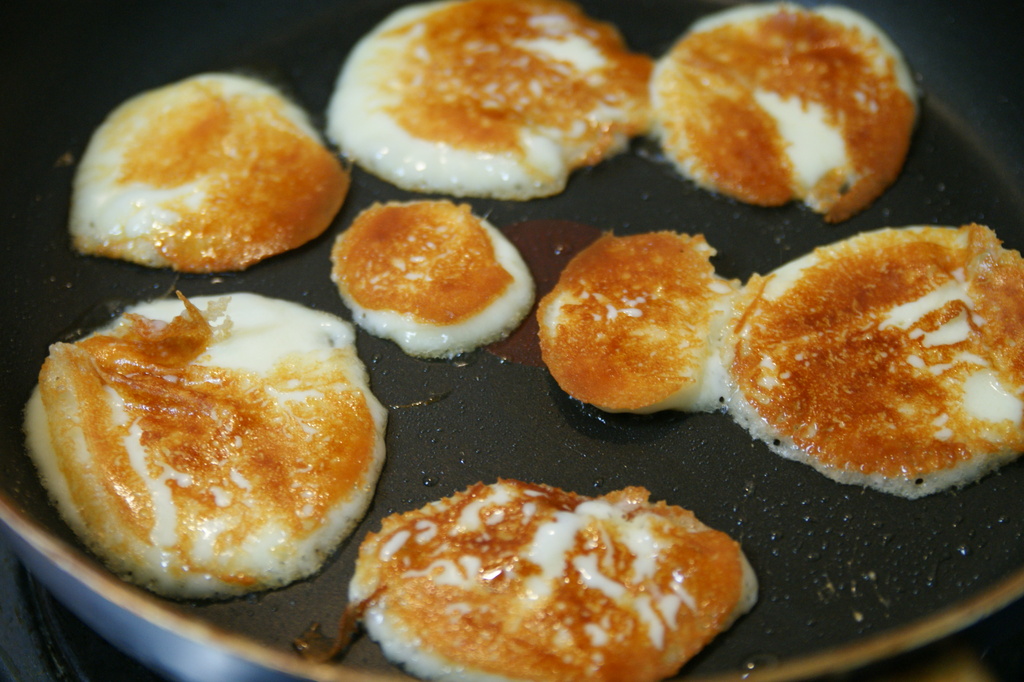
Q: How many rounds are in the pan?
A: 8